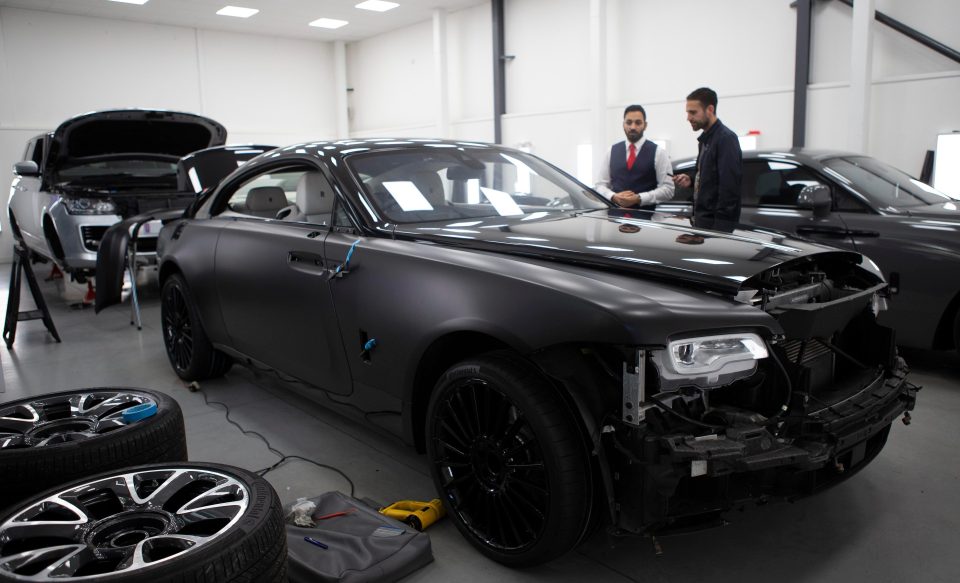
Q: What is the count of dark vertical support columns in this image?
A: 2